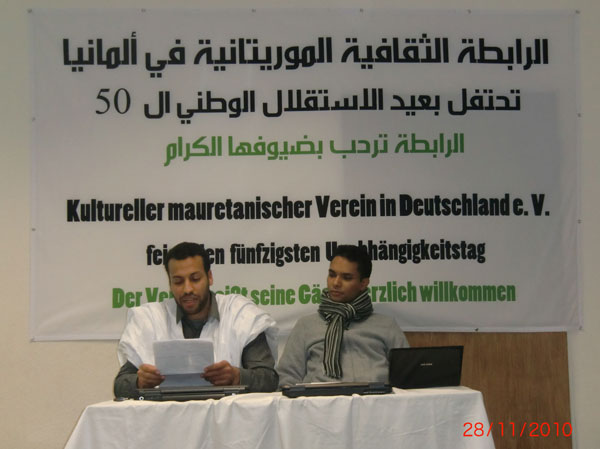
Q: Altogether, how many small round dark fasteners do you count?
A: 13